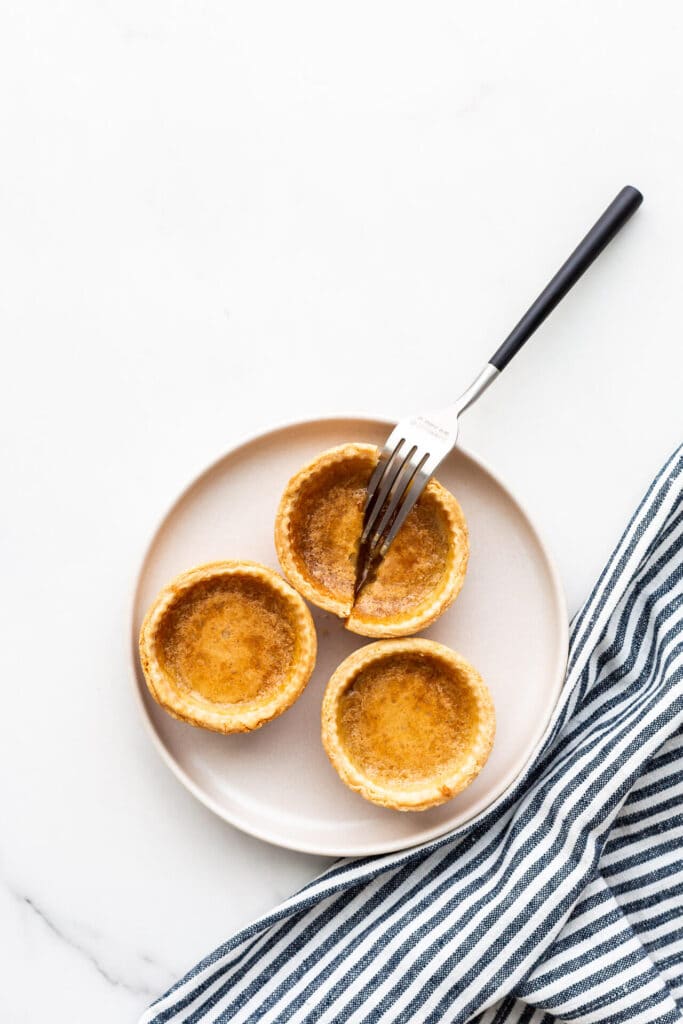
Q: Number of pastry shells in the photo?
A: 3